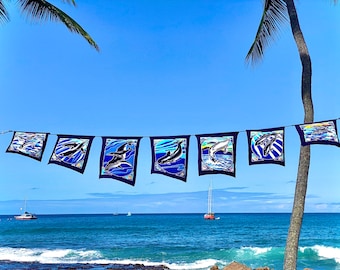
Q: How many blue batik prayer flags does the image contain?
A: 7